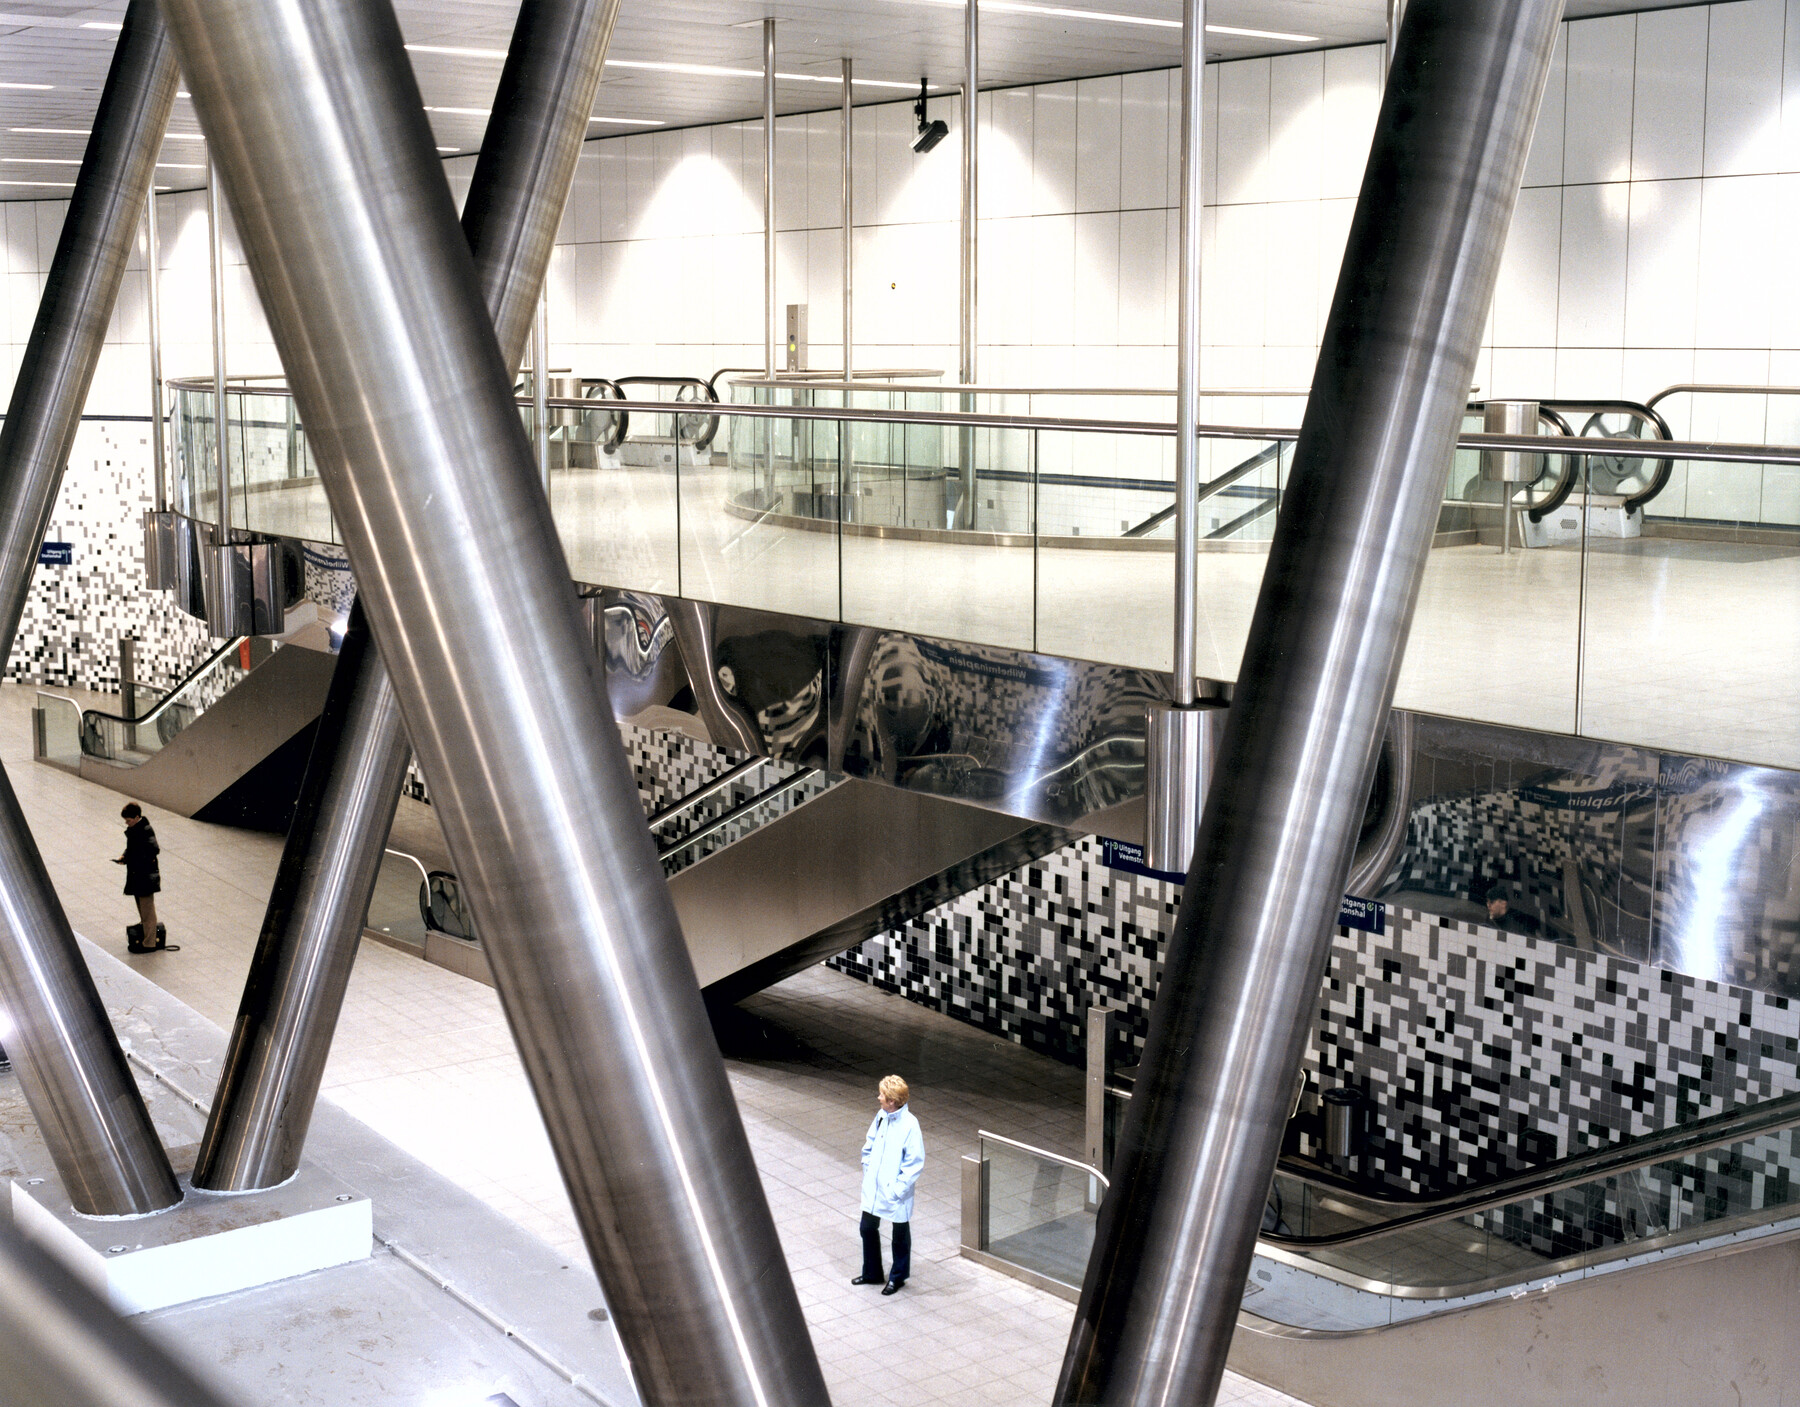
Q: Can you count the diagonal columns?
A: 5